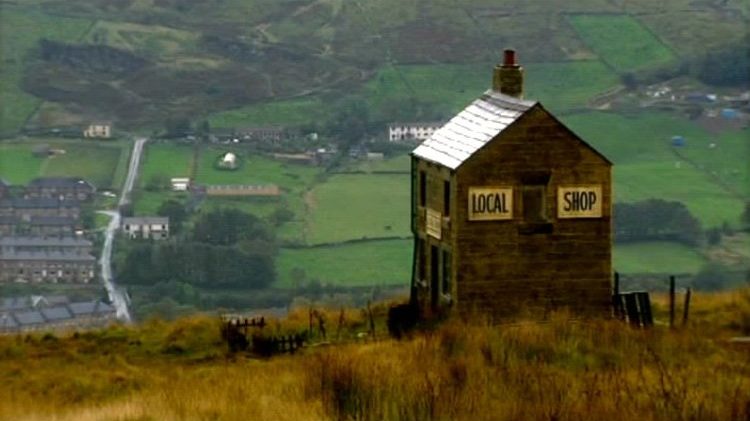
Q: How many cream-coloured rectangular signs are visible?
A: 3